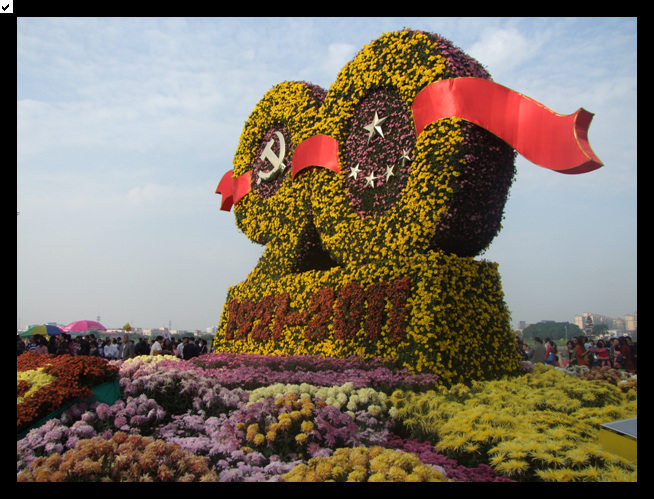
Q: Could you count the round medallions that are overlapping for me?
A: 2